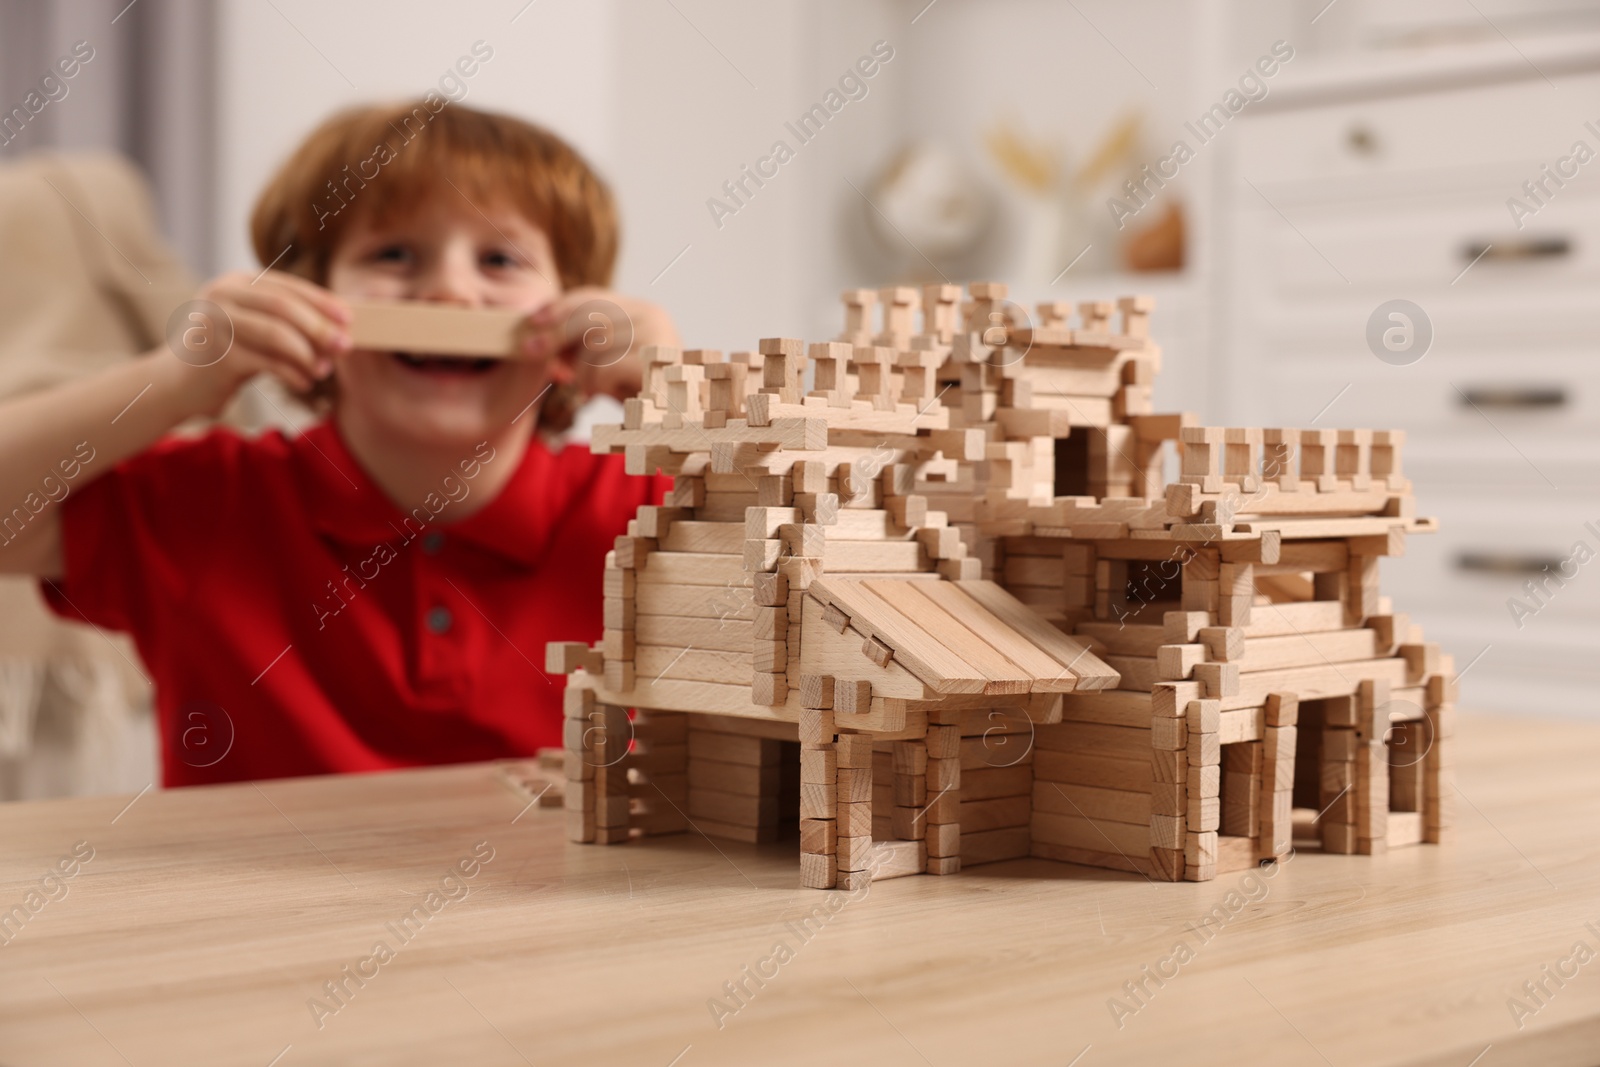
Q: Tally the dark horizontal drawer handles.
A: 3